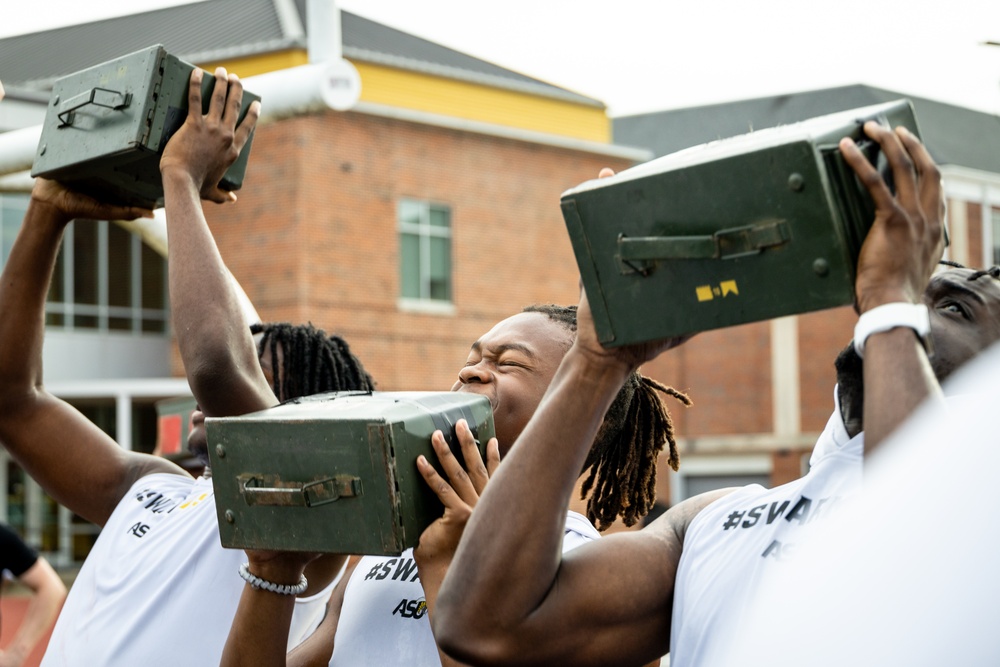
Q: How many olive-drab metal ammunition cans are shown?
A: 3